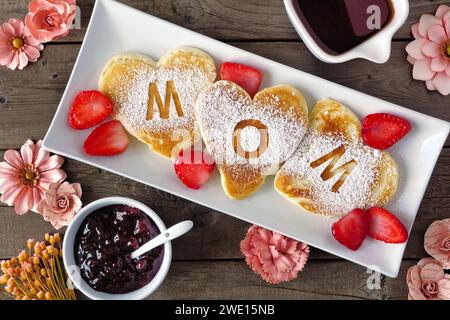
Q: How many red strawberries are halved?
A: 7